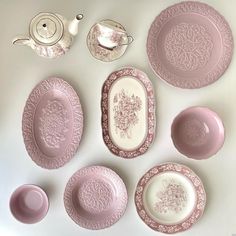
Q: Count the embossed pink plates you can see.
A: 3